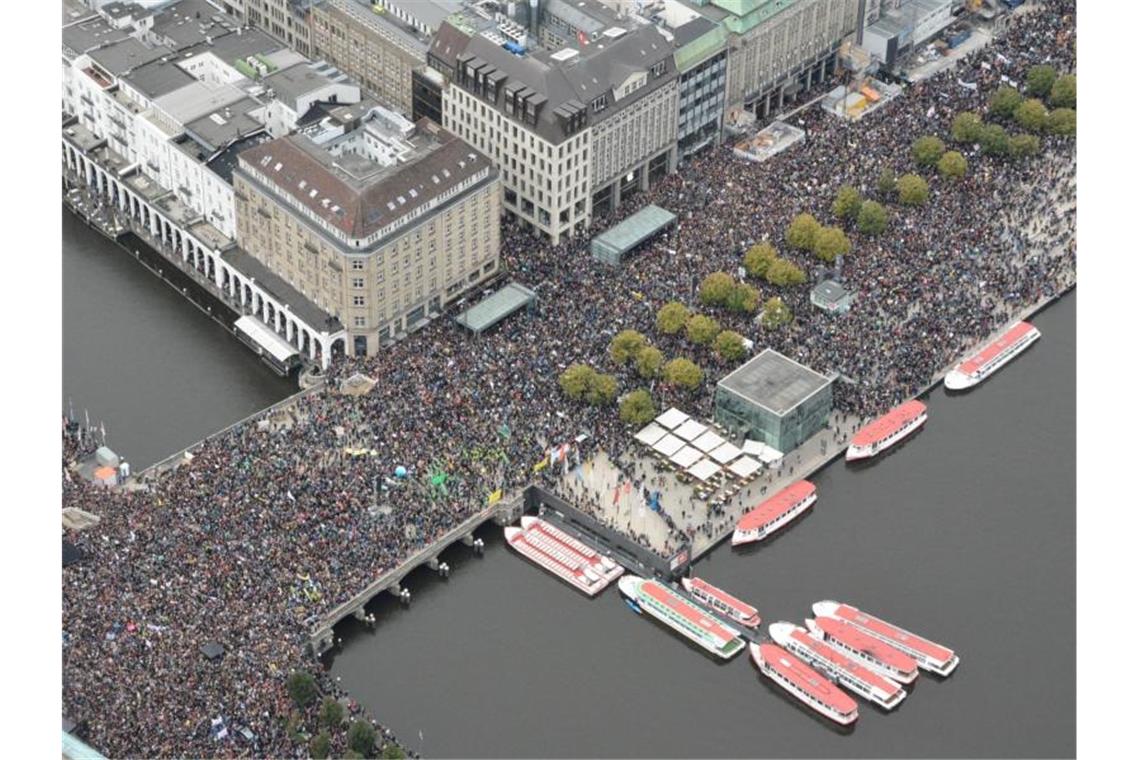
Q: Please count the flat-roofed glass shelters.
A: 2